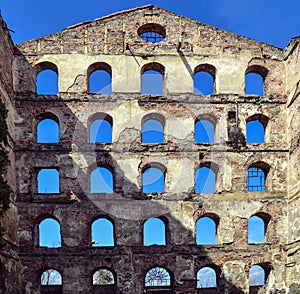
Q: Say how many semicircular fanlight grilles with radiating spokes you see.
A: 1